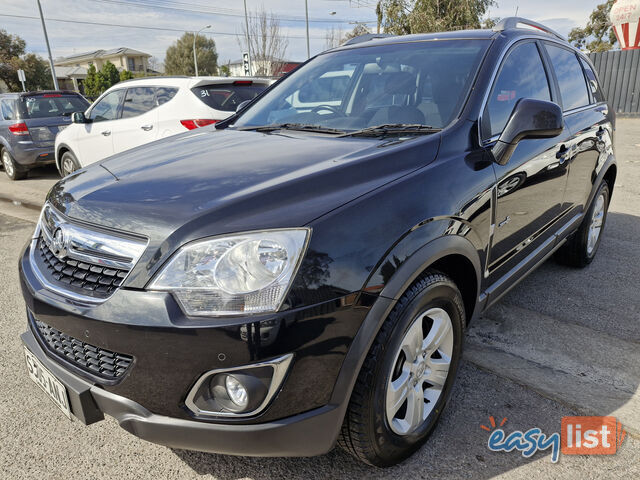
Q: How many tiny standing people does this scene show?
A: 0